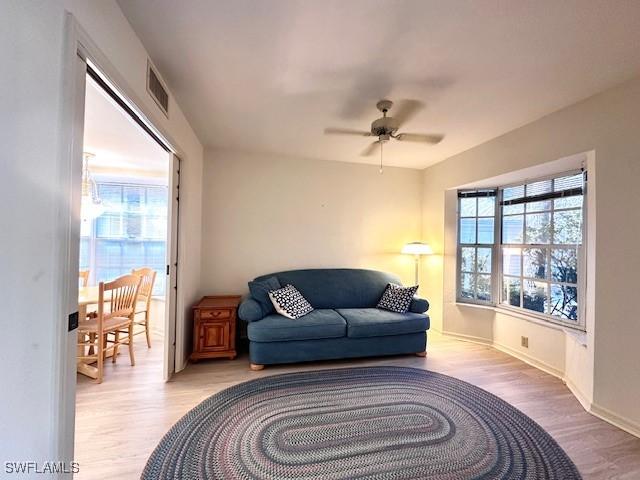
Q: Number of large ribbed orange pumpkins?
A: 0